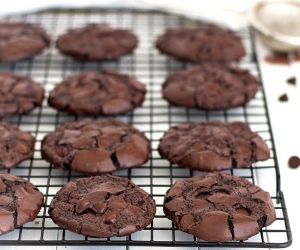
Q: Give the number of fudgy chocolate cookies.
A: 12